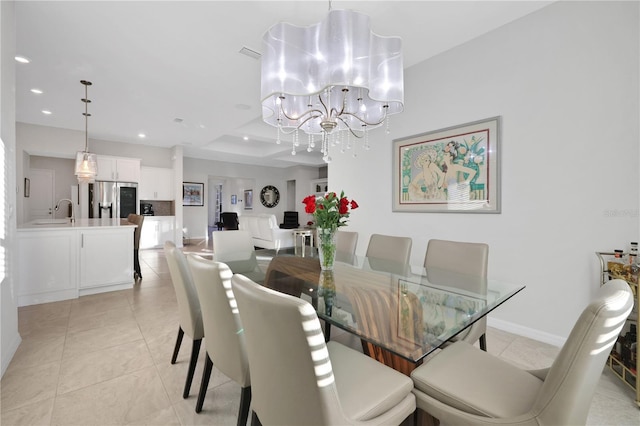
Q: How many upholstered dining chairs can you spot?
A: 8